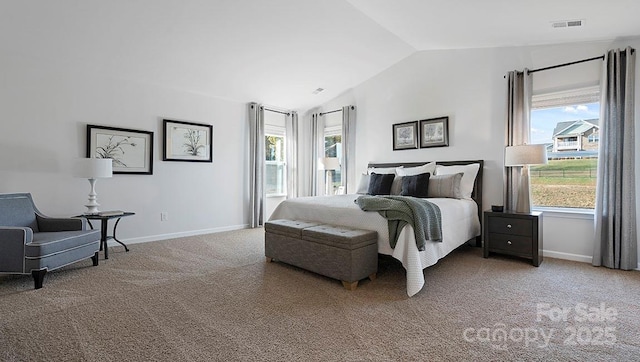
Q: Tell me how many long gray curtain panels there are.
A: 6